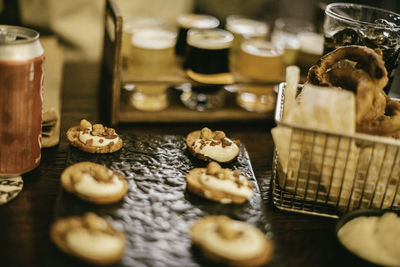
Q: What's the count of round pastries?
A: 6